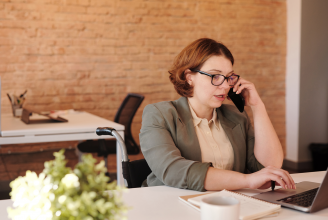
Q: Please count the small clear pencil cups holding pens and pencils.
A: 1